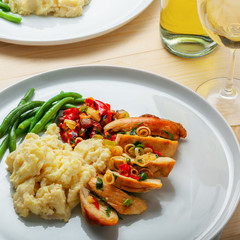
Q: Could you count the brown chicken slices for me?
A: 6